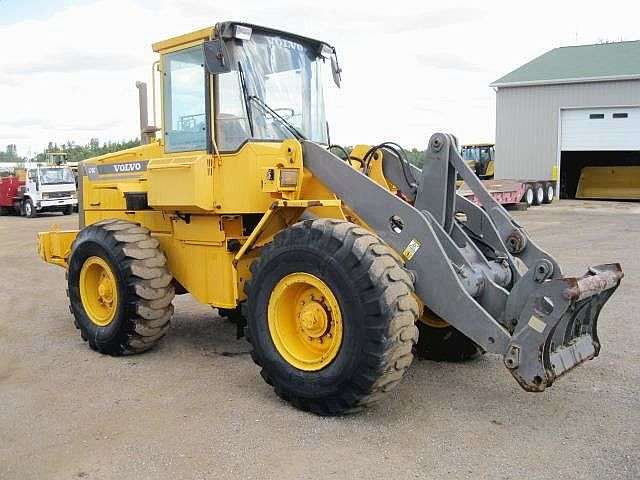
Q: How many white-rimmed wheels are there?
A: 4